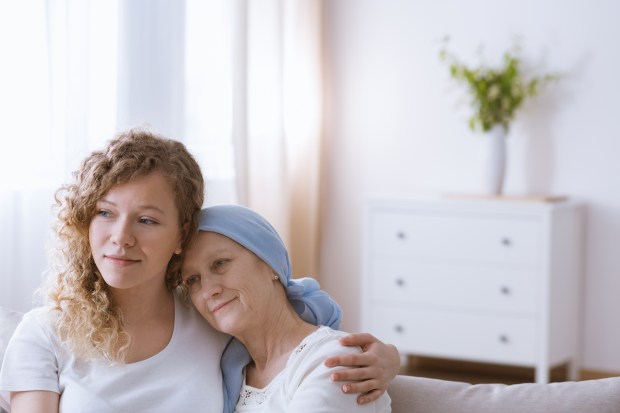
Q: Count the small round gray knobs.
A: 6